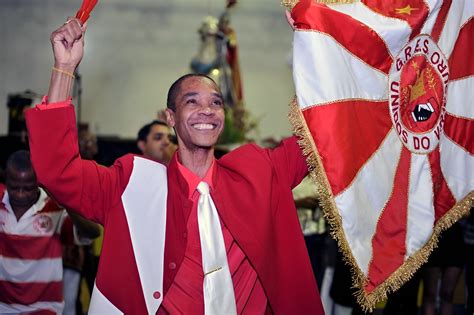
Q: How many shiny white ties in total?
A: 1